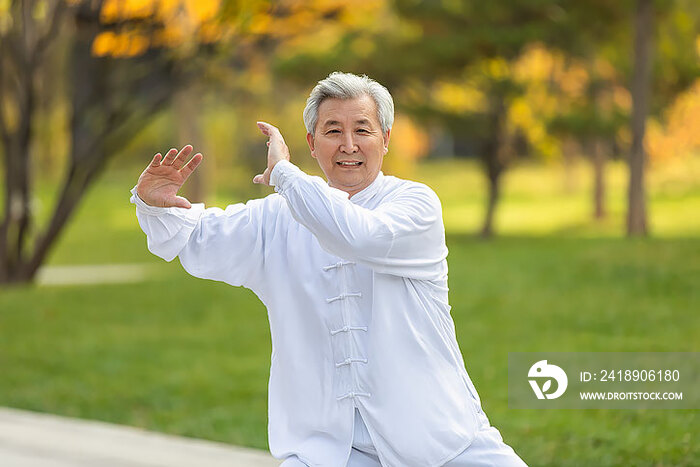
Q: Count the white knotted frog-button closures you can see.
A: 5